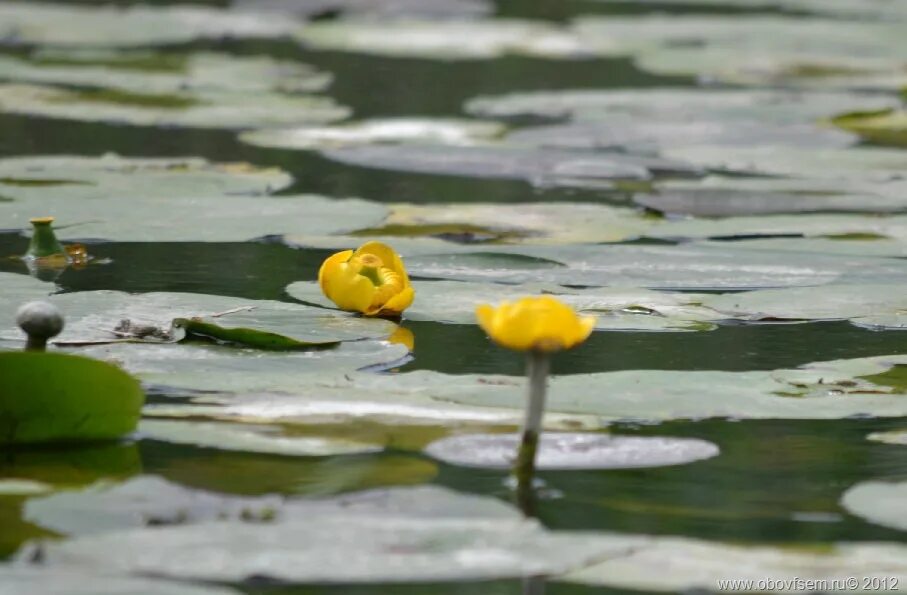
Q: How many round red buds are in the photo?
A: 0